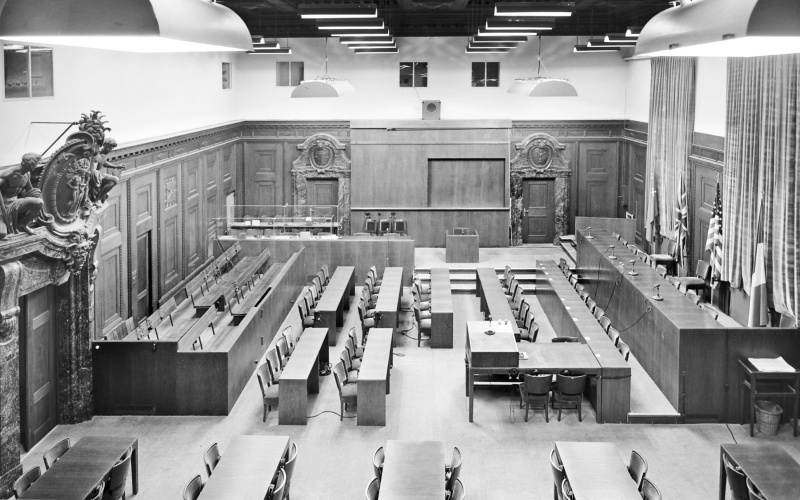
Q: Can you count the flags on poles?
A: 4